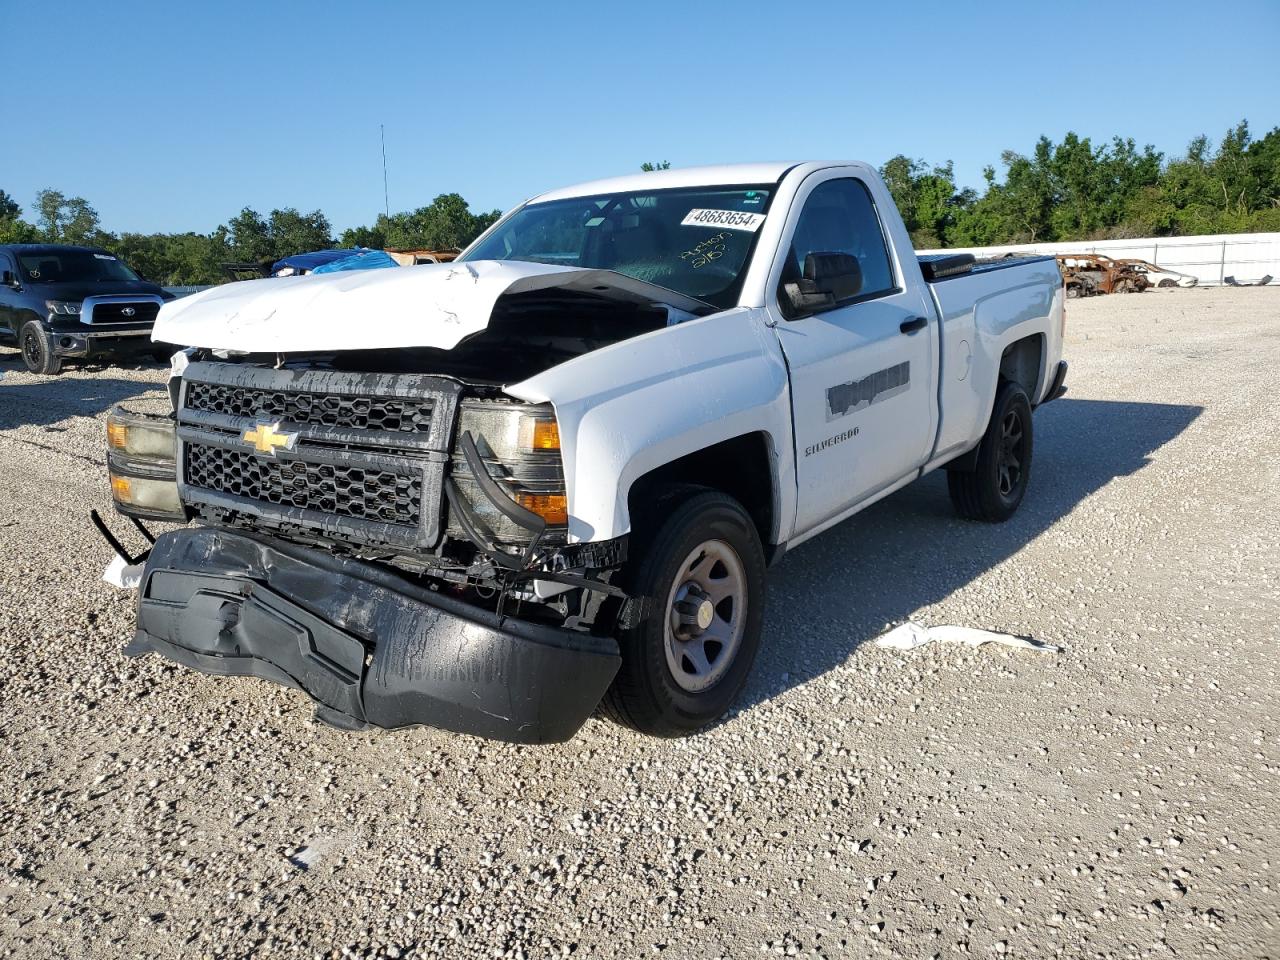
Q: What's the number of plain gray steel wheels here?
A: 1